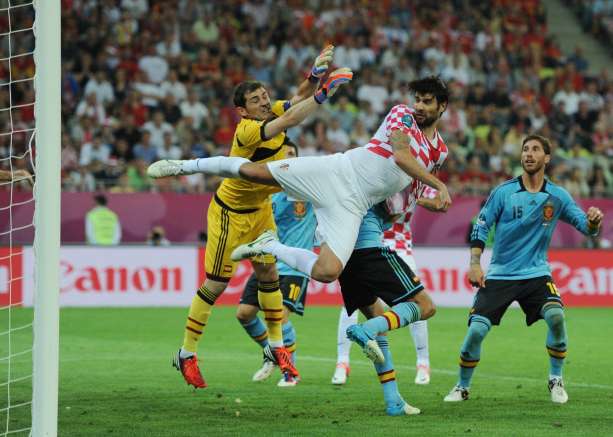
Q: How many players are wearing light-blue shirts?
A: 3